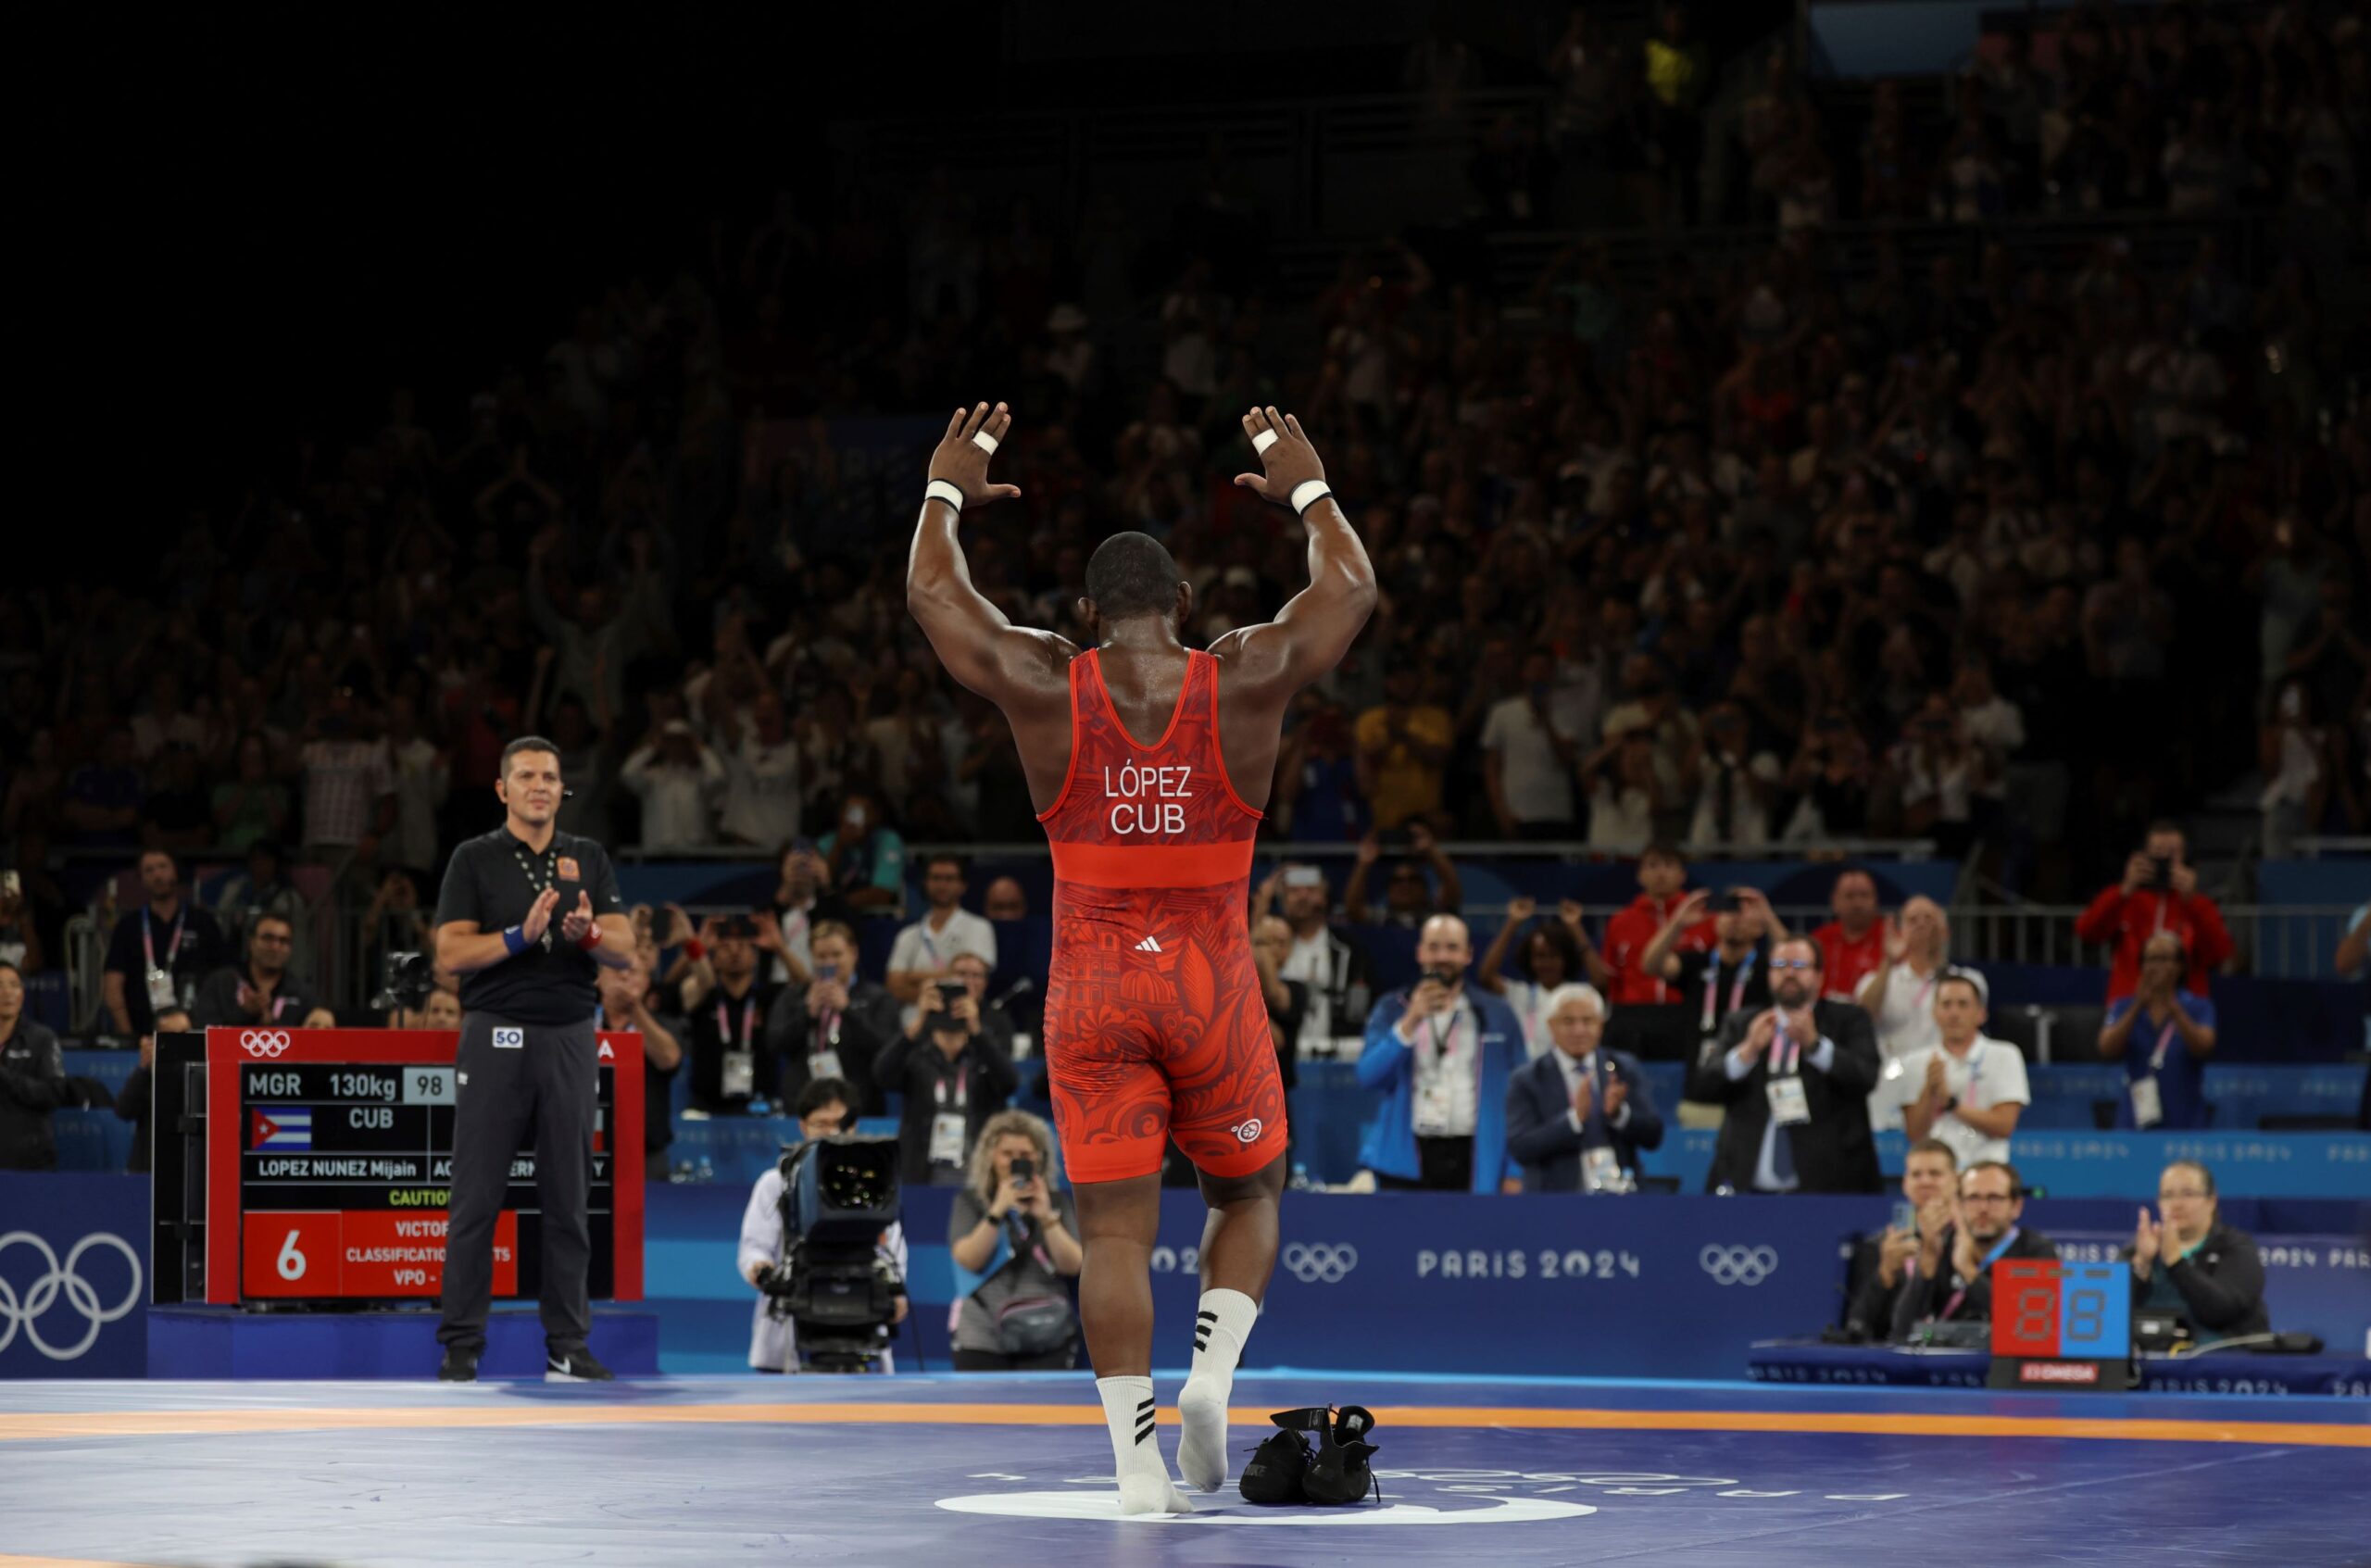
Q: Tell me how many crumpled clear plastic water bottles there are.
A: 0